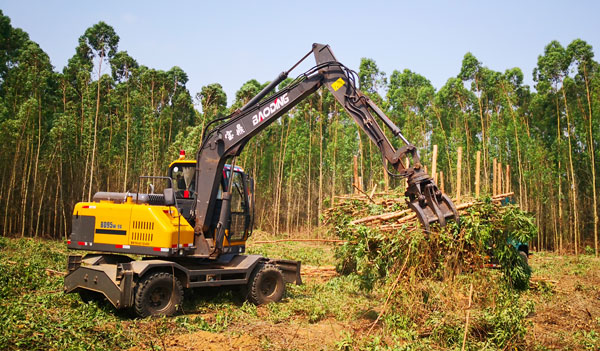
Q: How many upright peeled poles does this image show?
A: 13